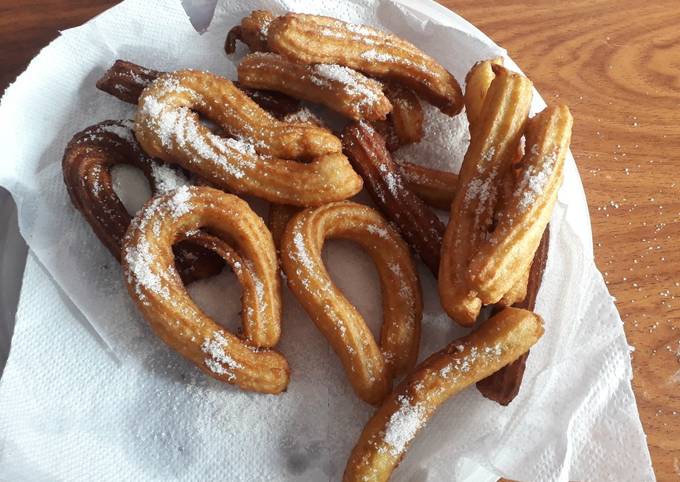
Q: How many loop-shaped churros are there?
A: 4